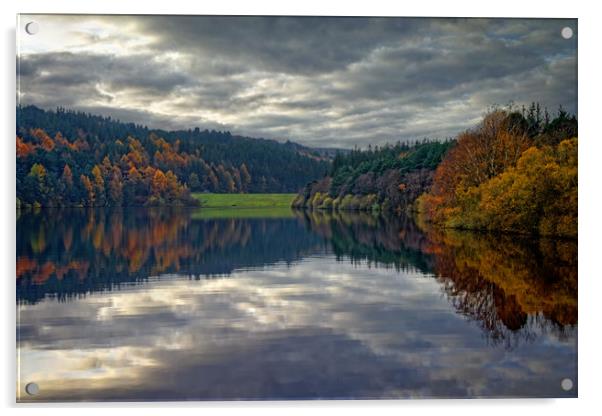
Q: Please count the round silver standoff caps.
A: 4